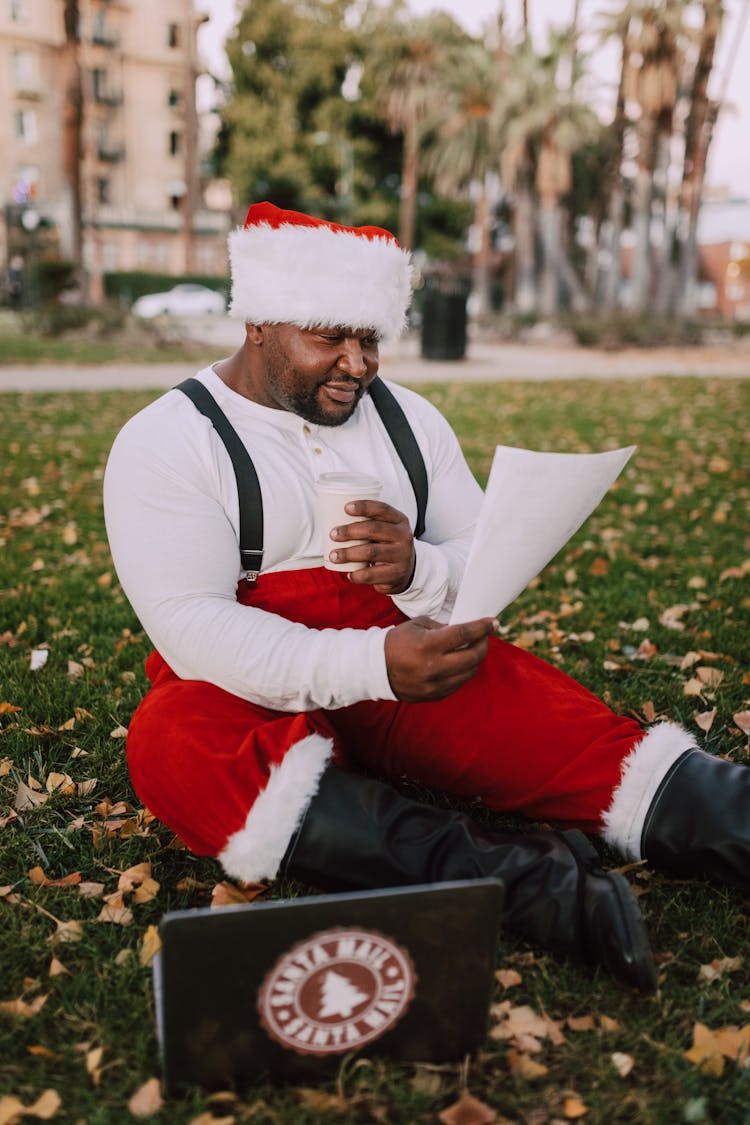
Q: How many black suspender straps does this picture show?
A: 2